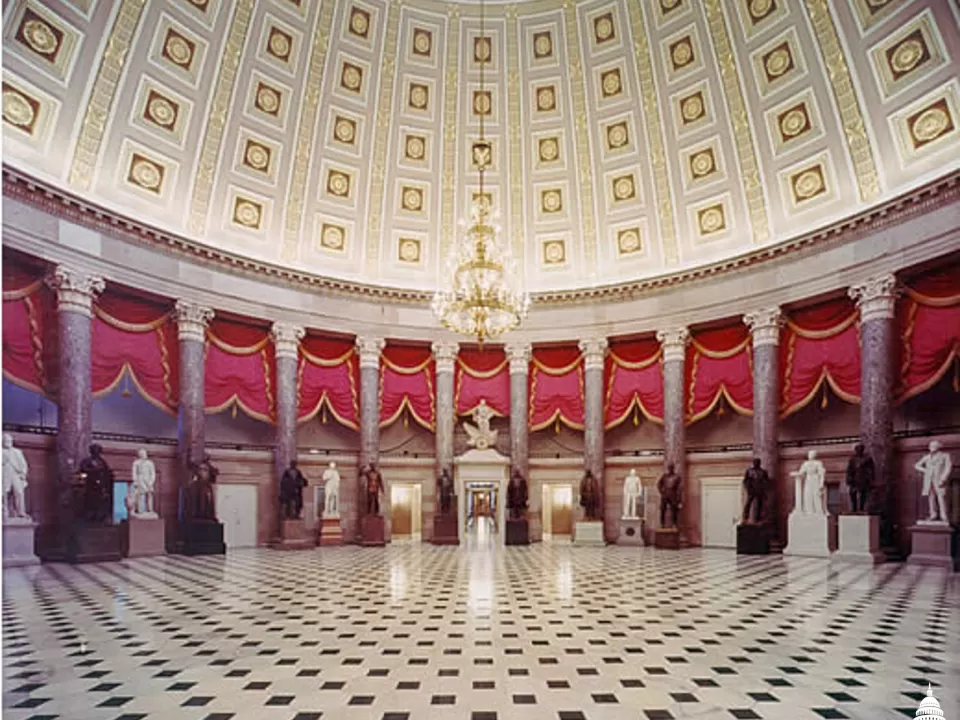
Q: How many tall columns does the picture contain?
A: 10